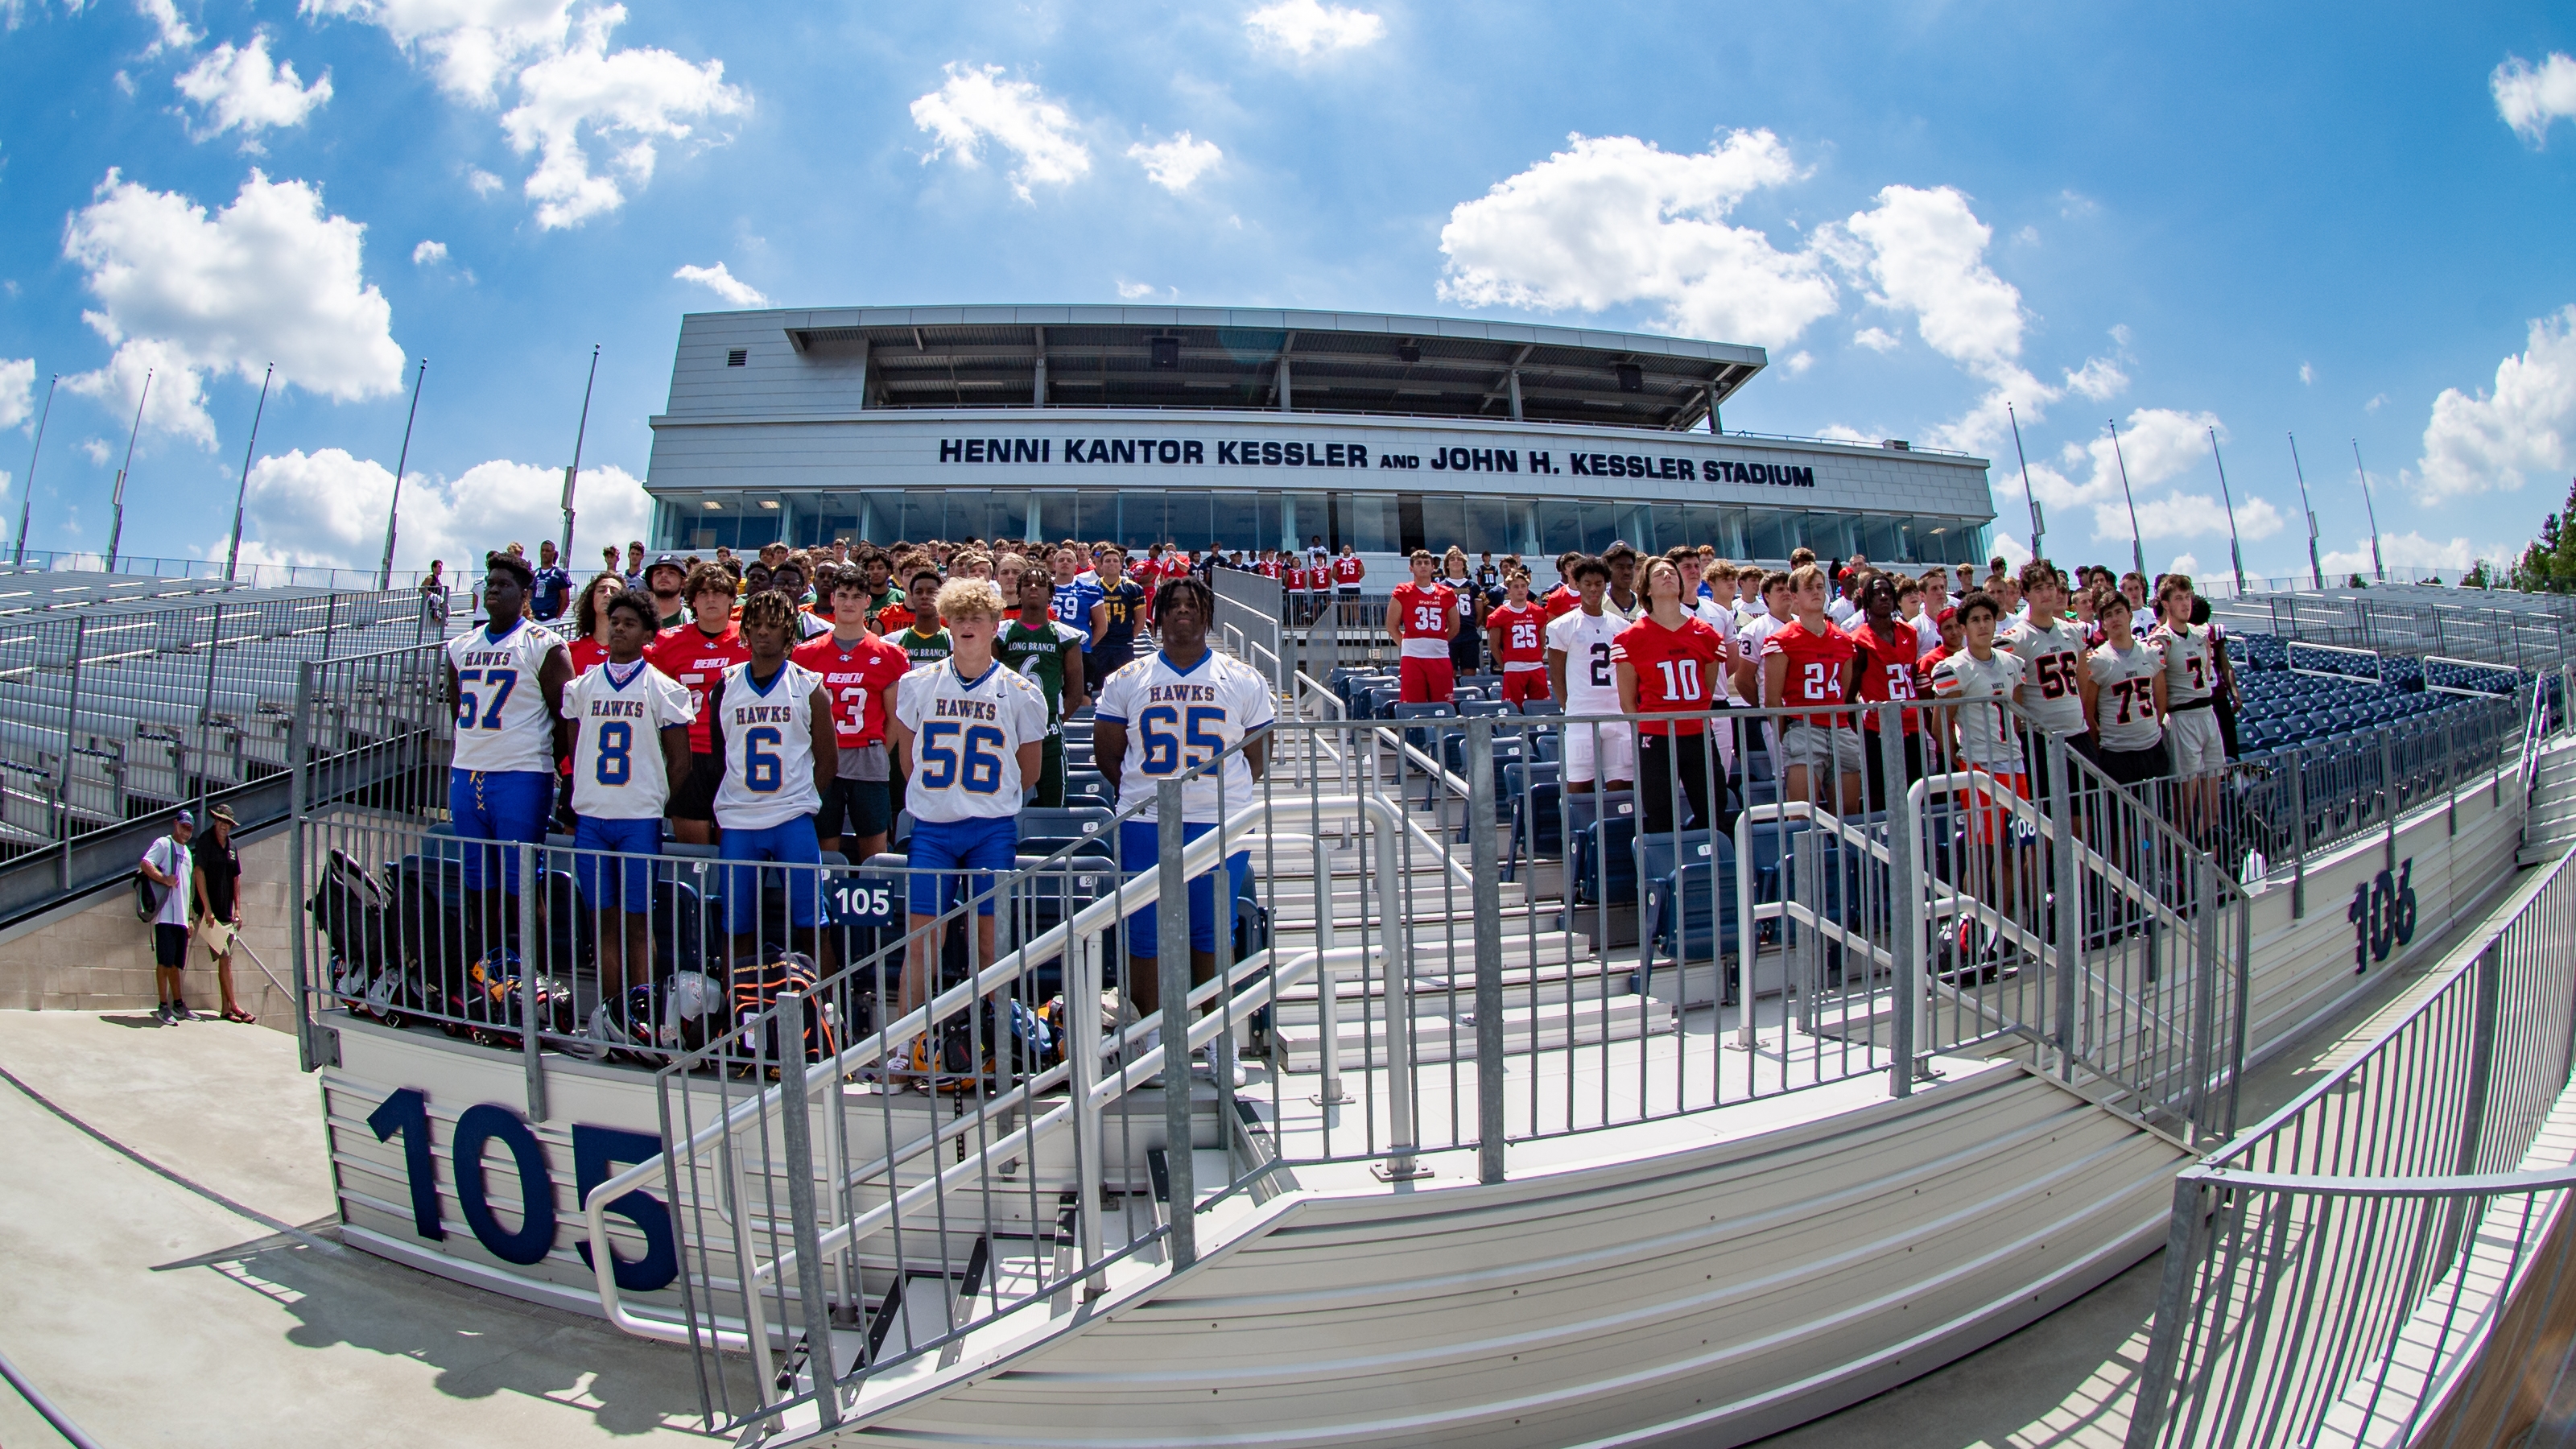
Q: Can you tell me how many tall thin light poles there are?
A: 10